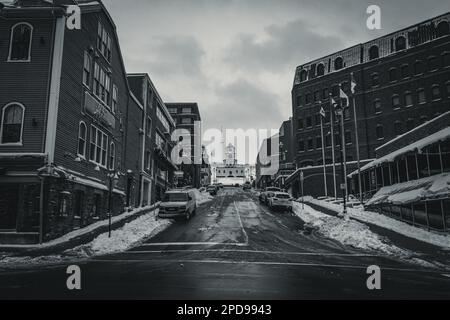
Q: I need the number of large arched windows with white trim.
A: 2